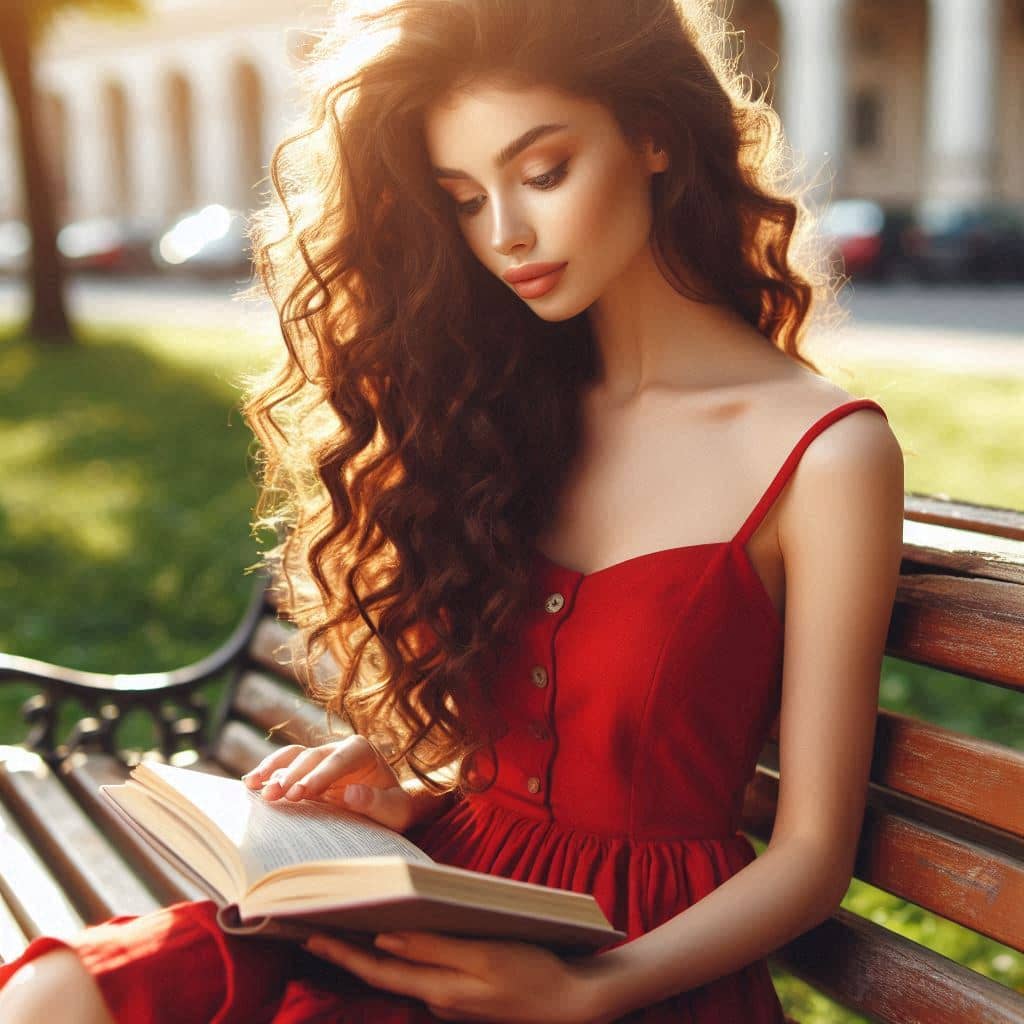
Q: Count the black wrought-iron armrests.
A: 1